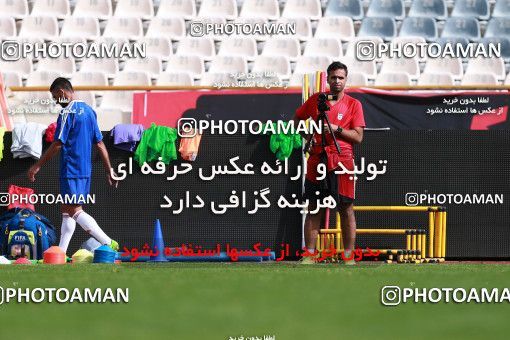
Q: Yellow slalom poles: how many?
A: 2